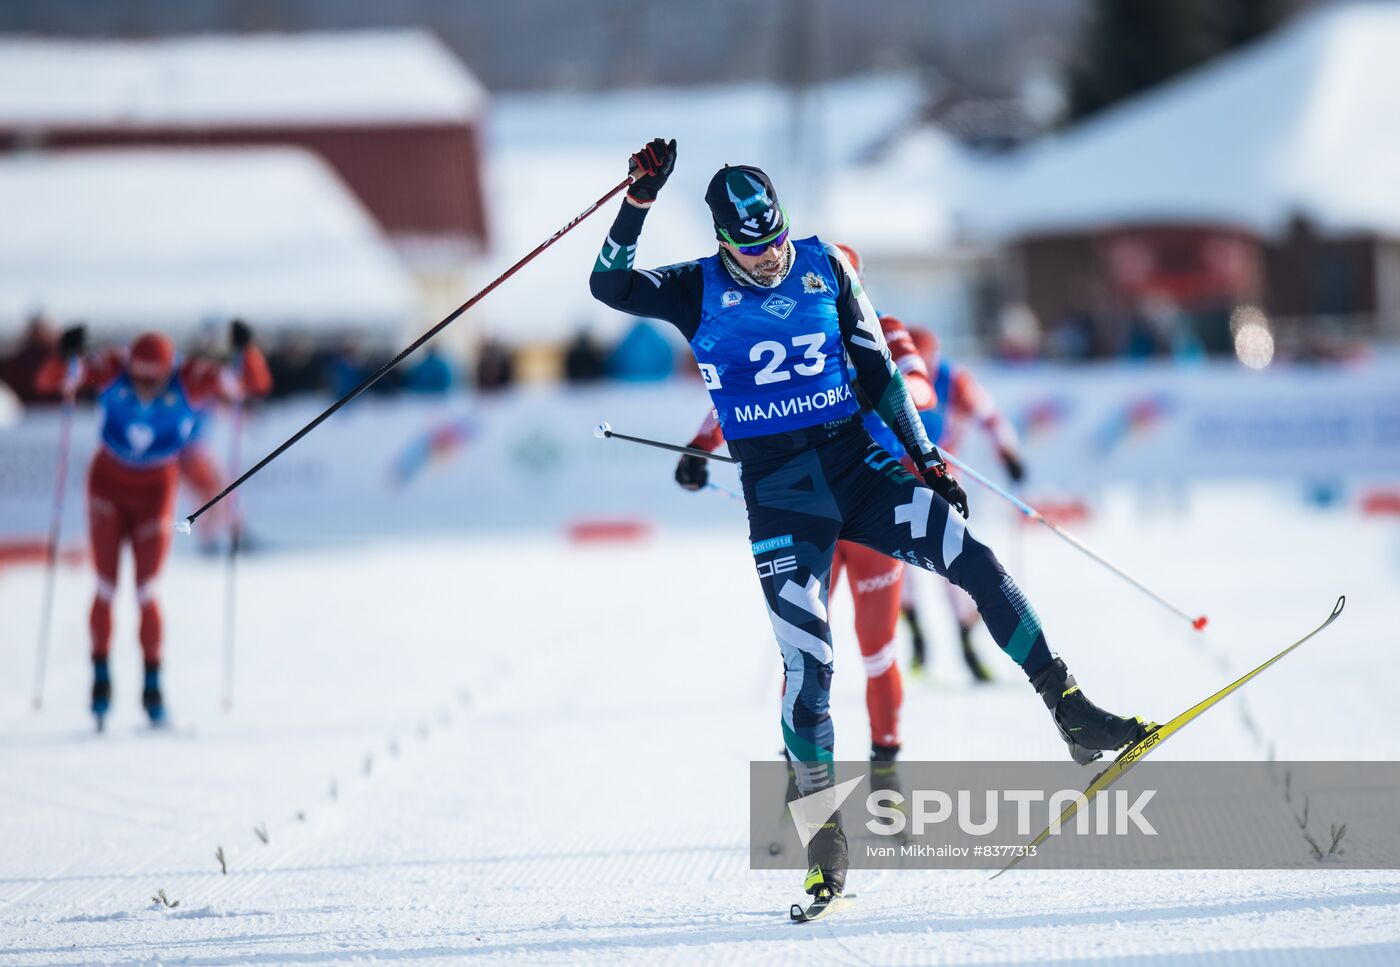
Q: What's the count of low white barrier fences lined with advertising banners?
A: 1